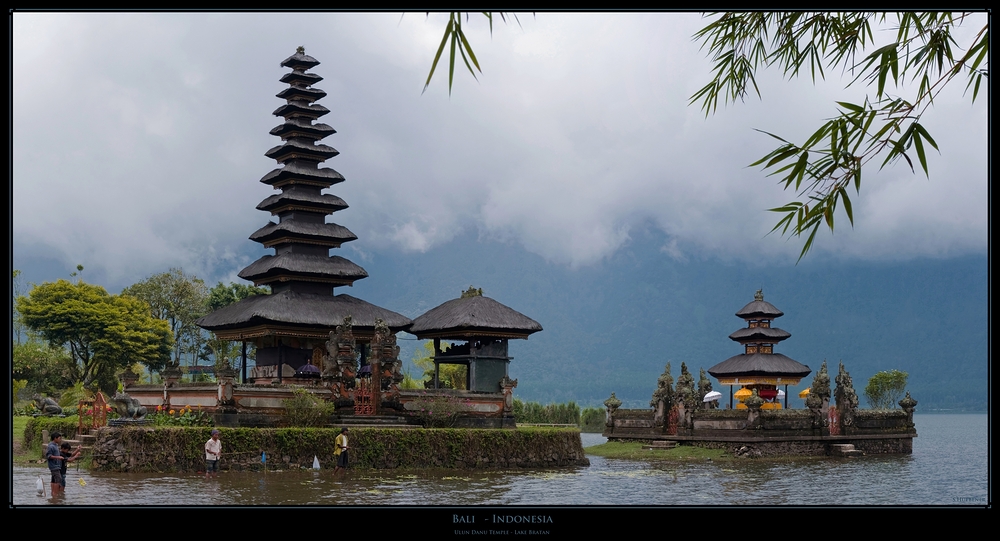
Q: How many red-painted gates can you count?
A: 4